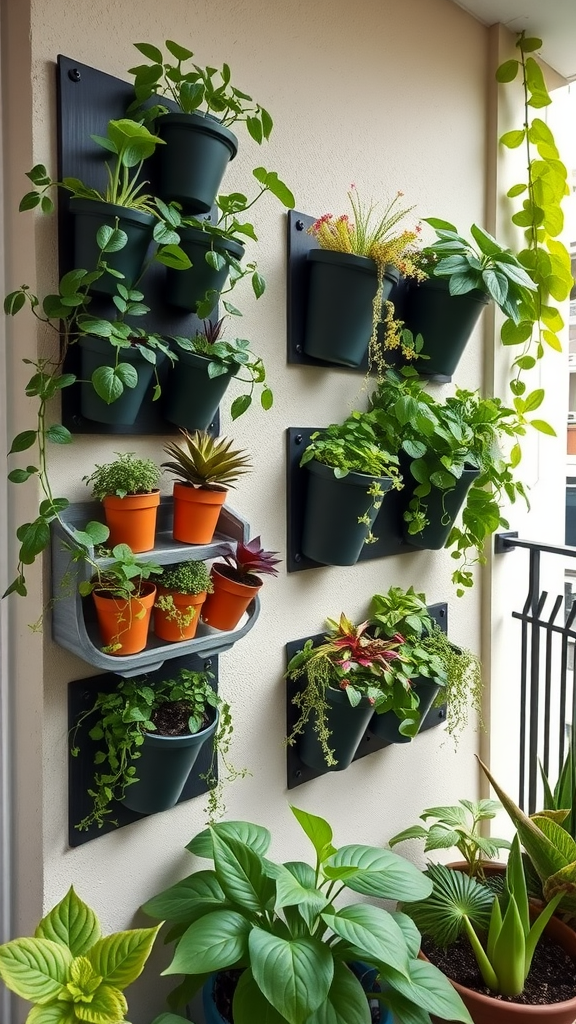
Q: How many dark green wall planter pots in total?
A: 12